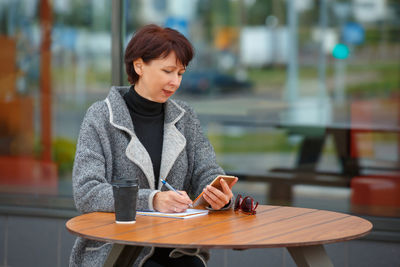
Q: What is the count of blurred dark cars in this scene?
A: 1